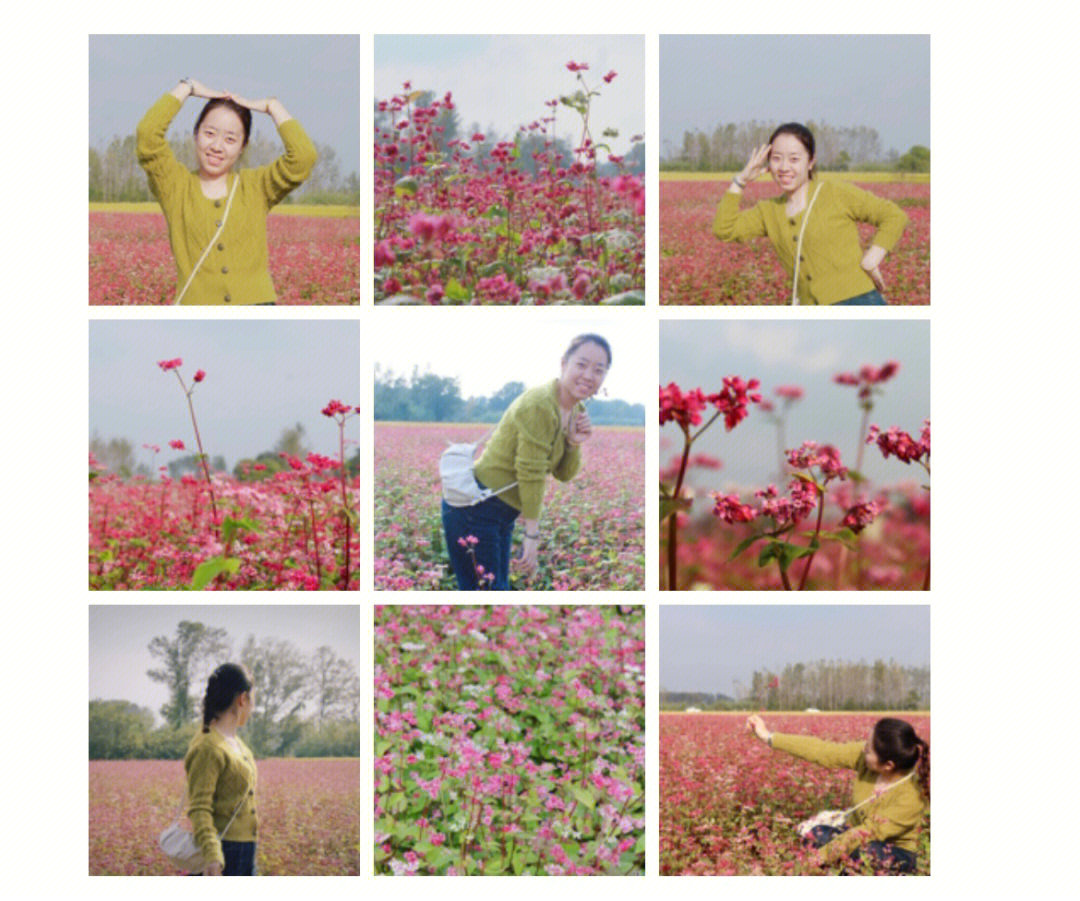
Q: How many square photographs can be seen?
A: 9